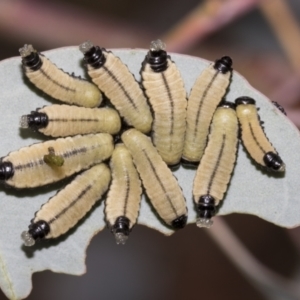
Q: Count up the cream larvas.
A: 11